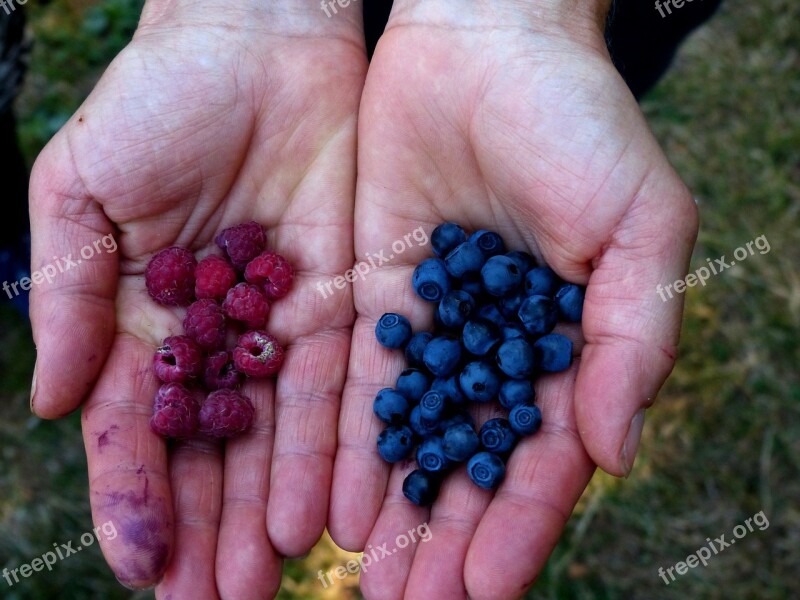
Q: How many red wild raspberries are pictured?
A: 11